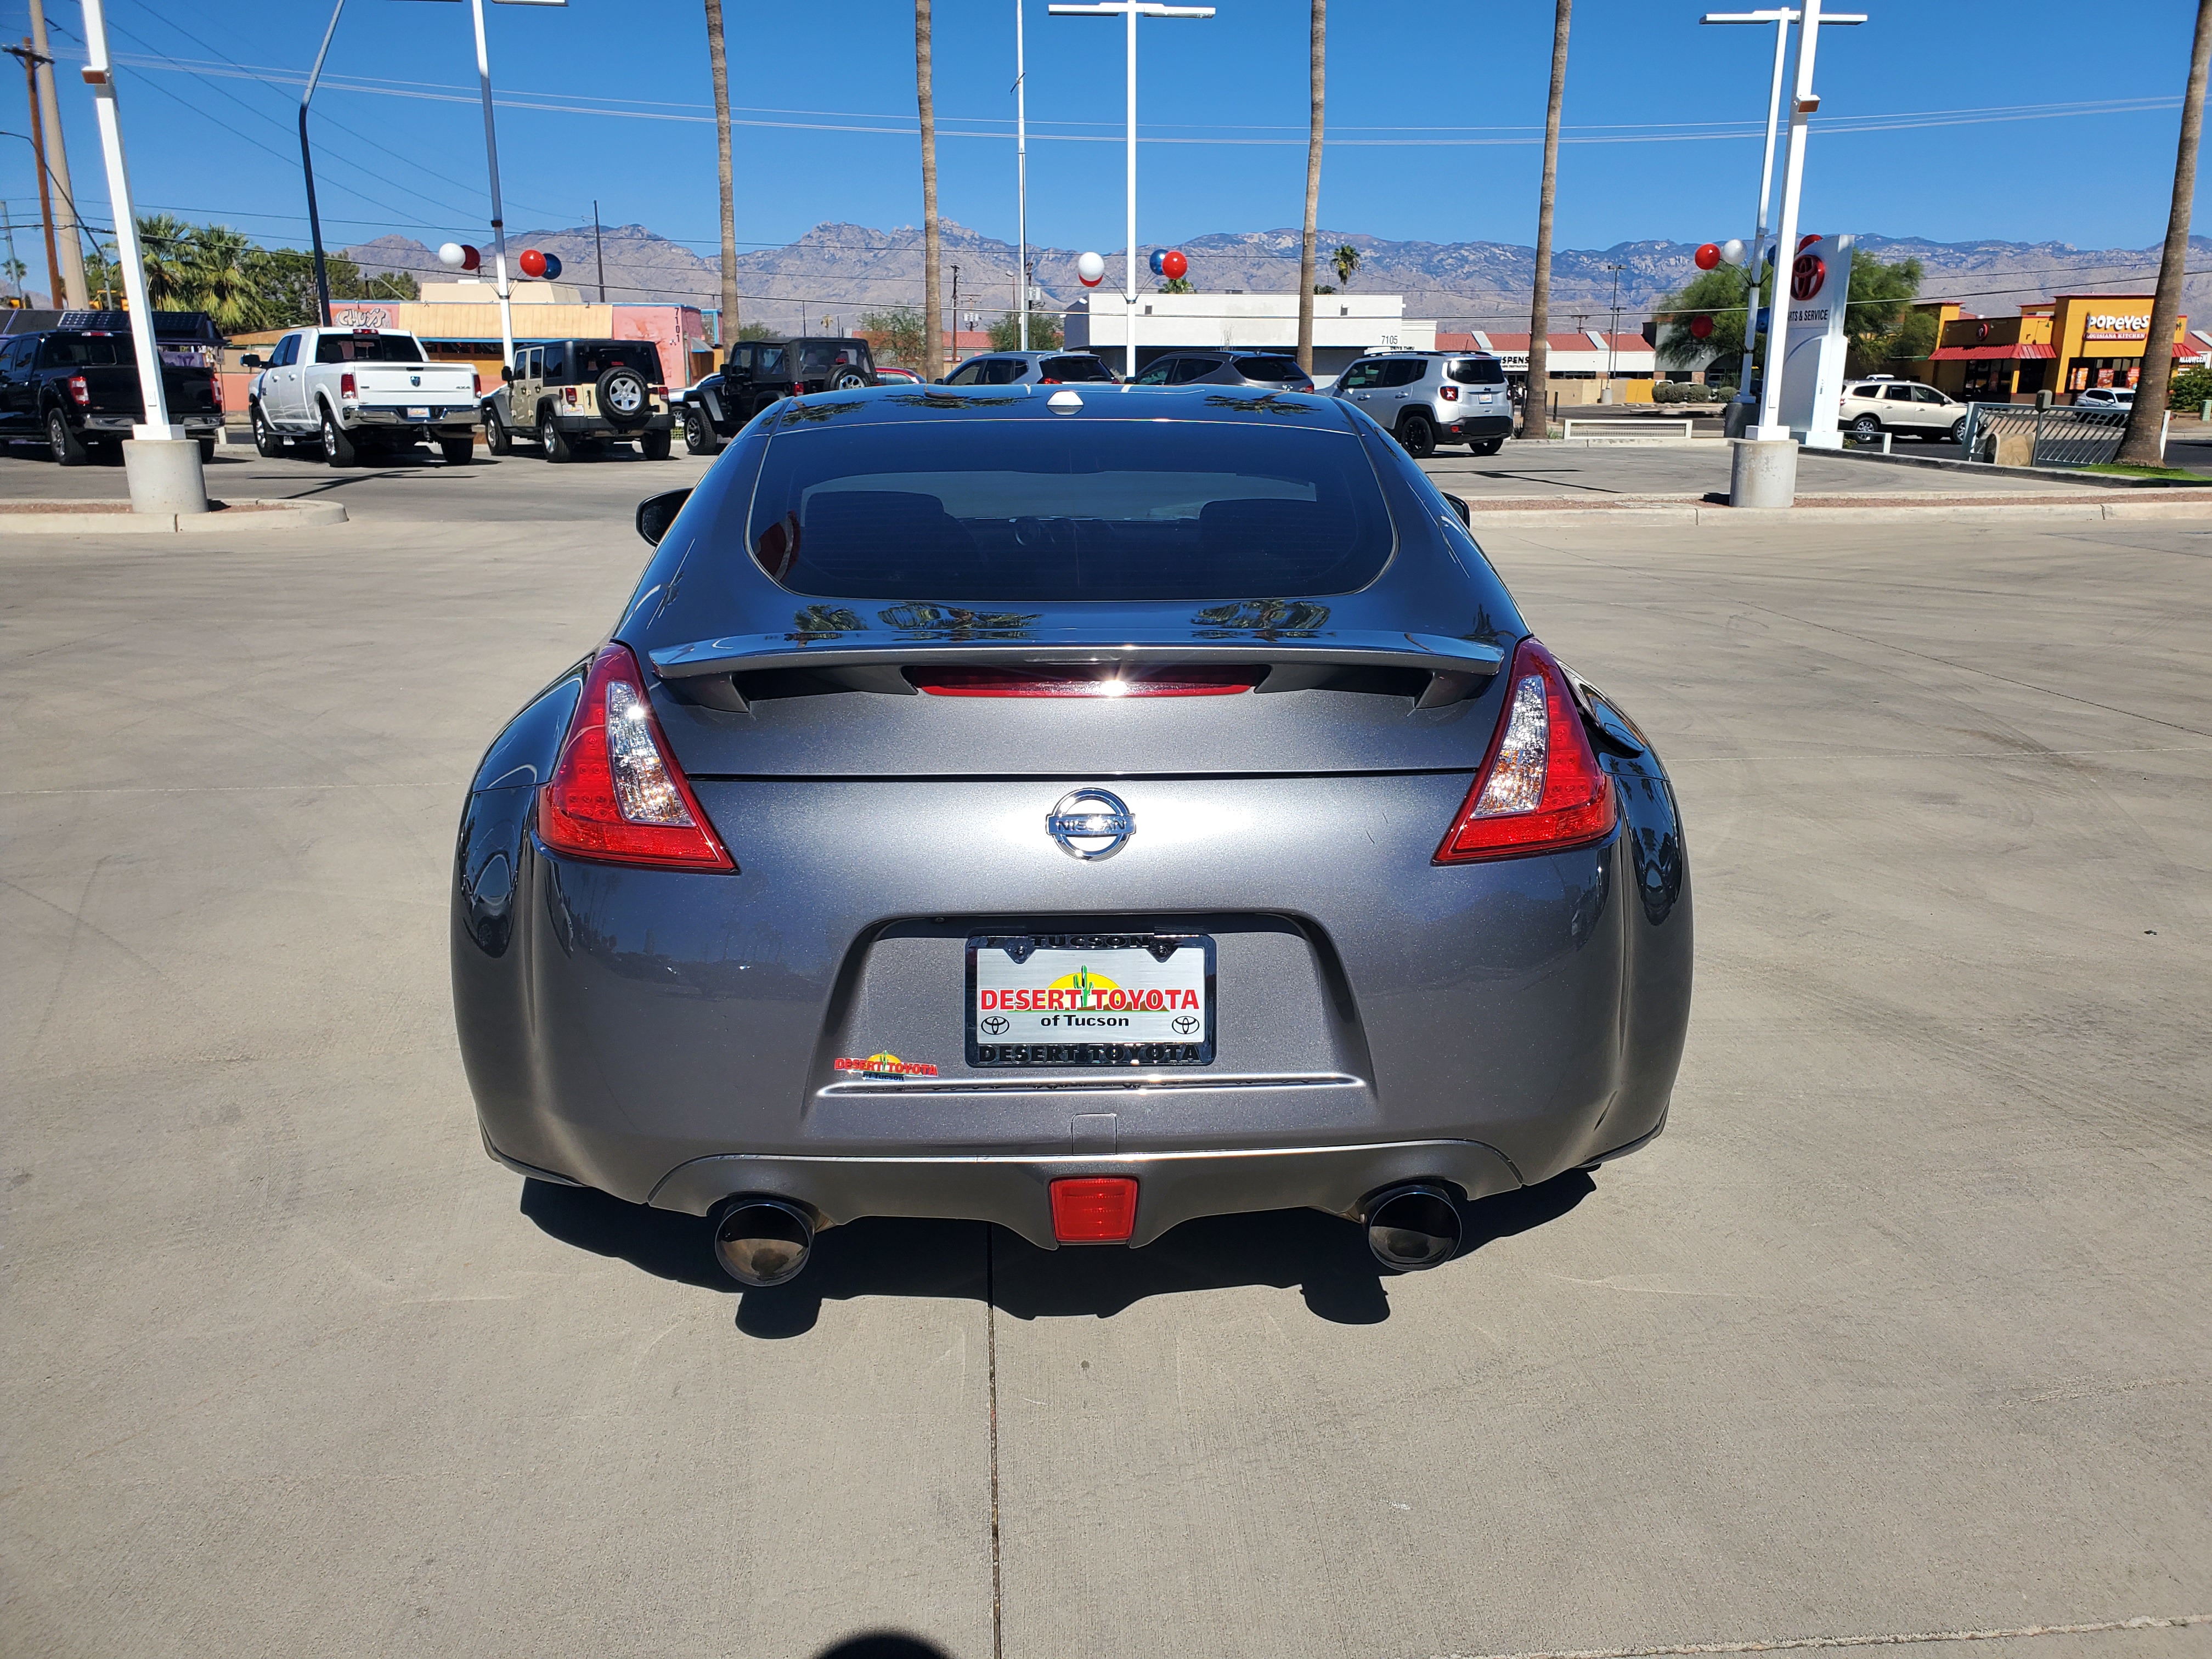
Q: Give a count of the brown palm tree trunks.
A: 5